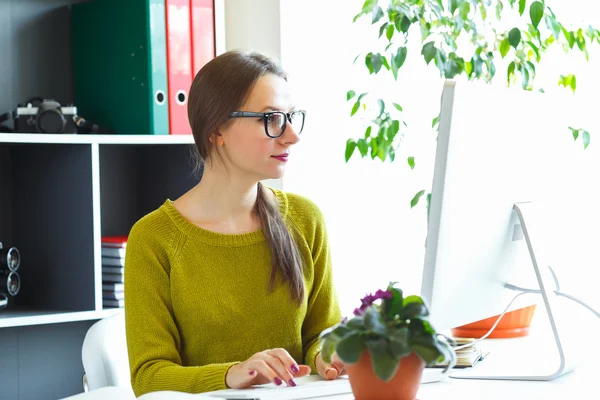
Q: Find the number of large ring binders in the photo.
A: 3